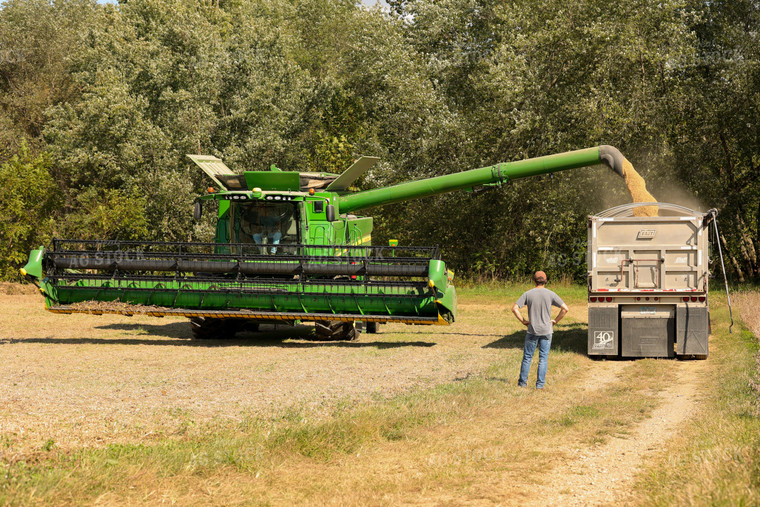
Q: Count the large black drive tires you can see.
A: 2